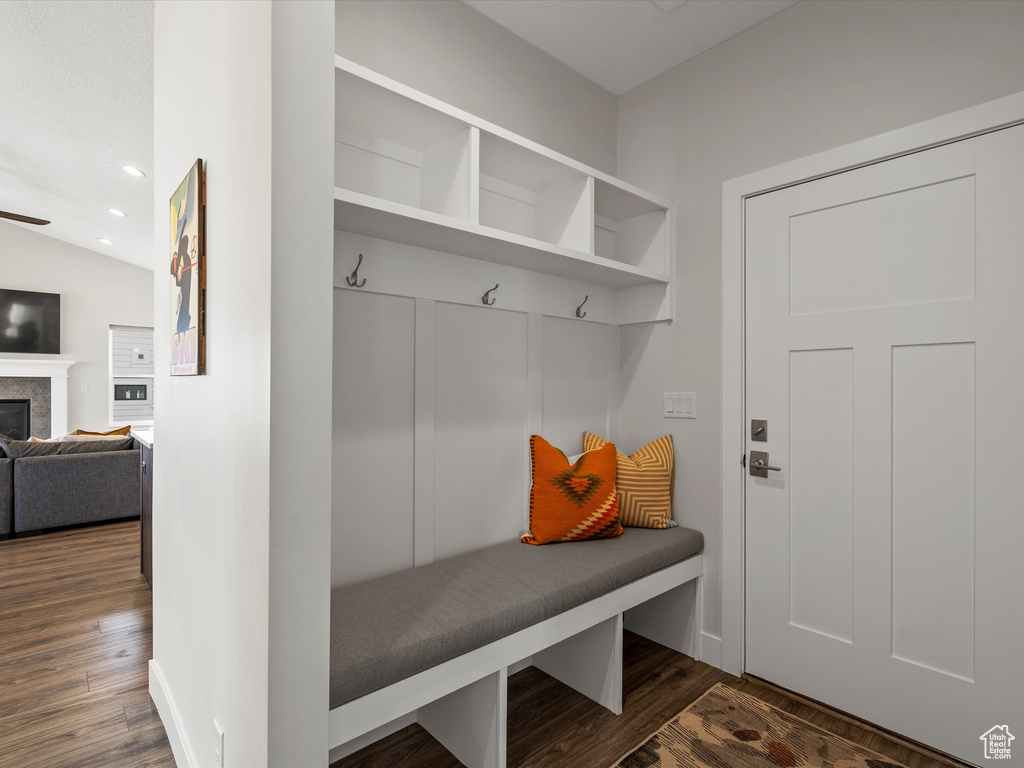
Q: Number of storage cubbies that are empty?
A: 6